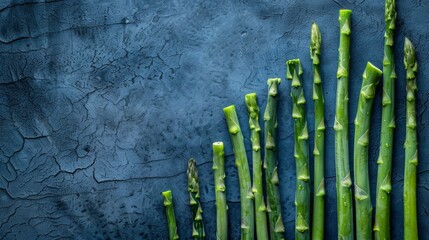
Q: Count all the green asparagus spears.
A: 12